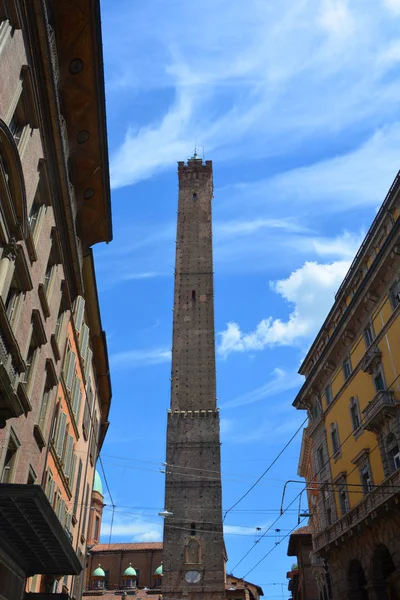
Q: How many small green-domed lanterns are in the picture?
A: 3